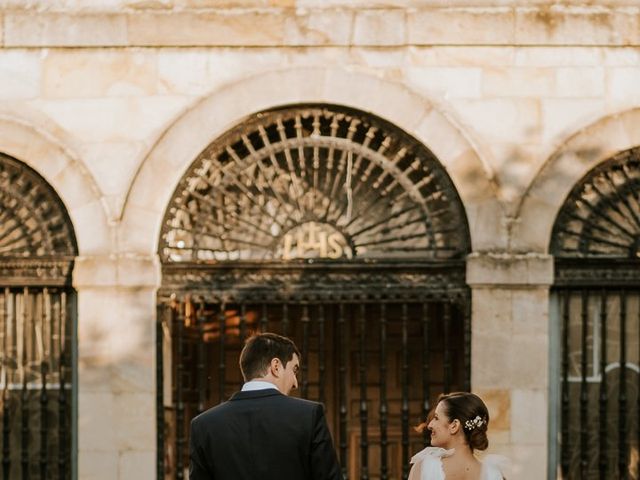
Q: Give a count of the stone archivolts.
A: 3